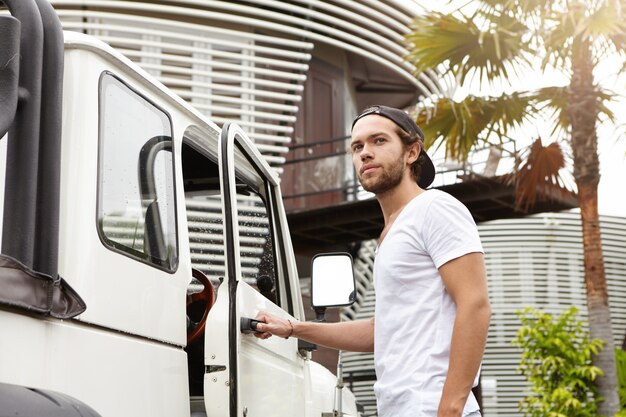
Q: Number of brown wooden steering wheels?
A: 1